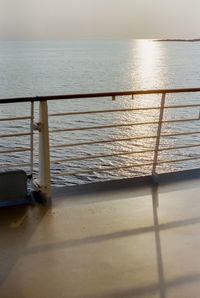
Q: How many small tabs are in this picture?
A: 2